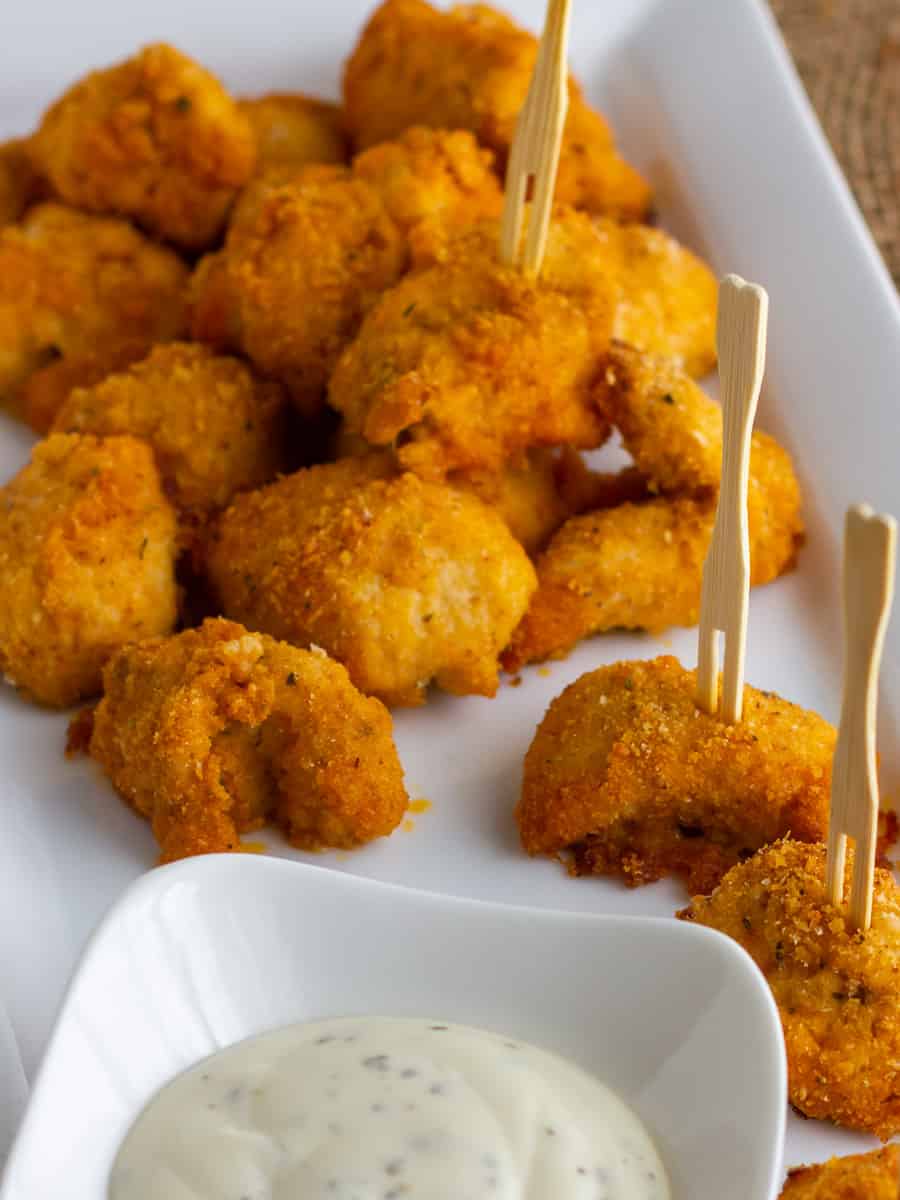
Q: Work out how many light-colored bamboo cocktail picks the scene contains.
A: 3